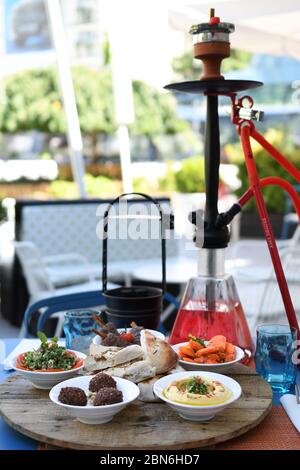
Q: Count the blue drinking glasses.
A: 2